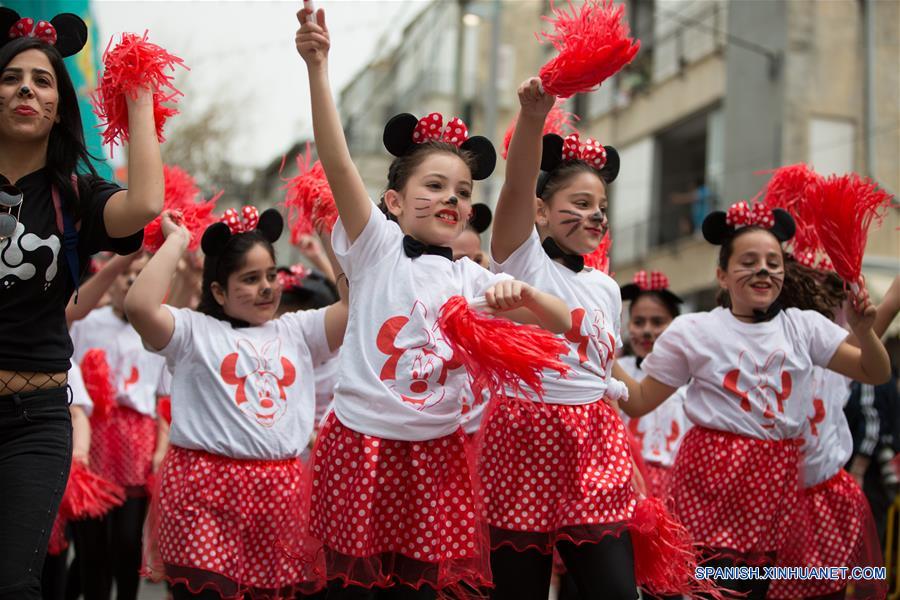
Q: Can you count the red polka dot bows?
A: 8